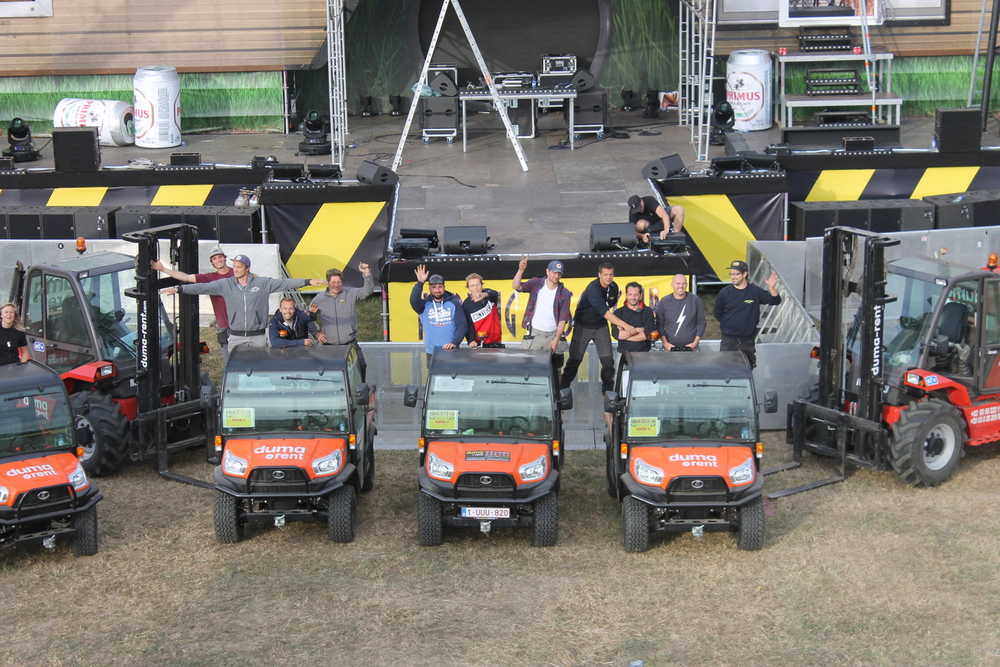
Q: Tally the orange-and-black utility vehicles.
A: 4